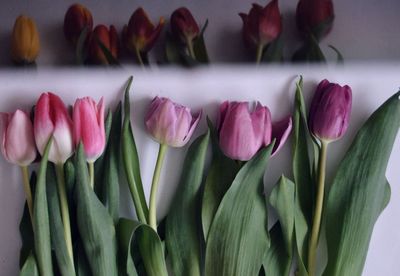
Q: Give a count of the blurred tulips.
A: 7